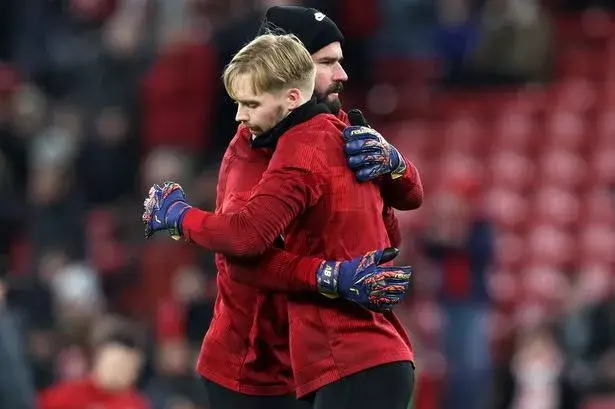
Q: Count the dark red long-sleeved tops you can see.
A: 2